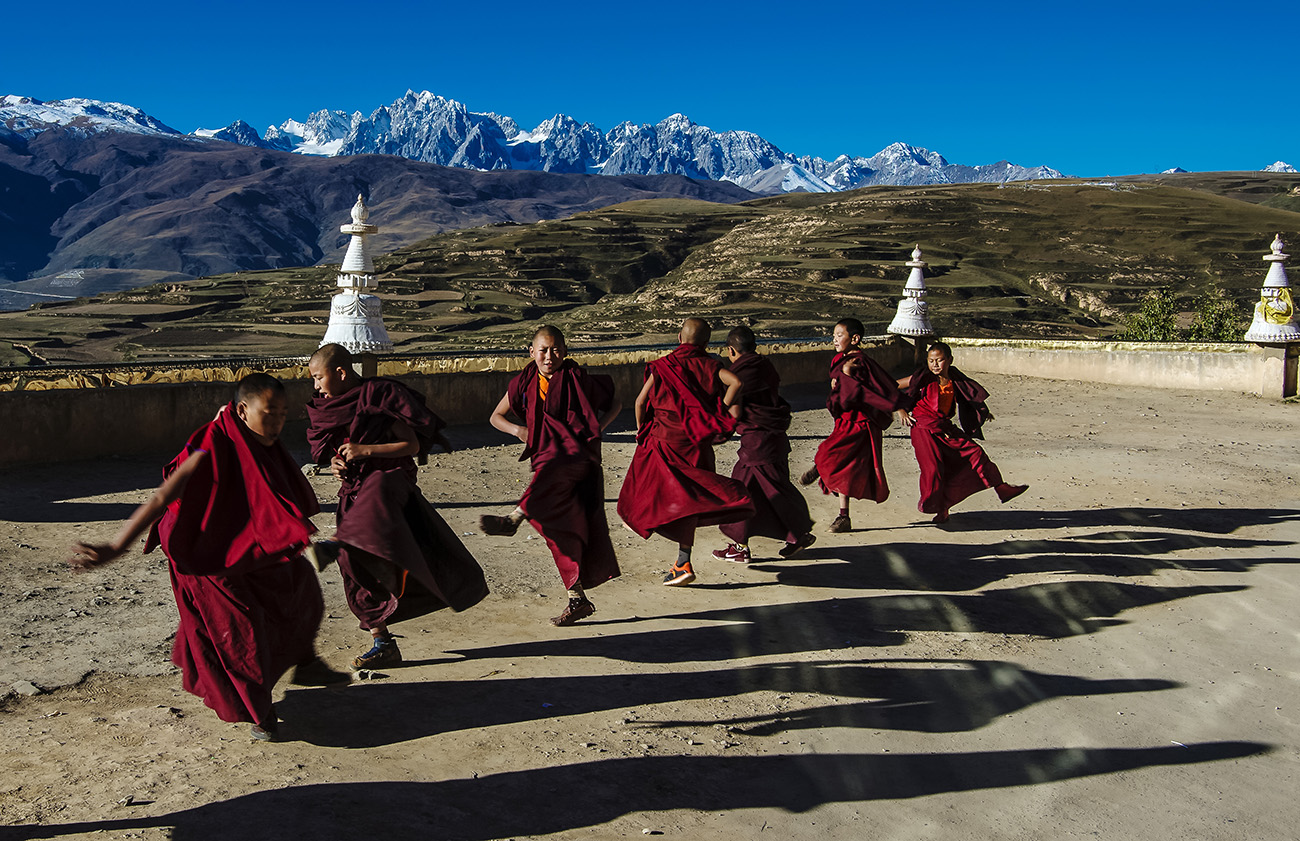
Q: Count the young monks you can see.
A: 7